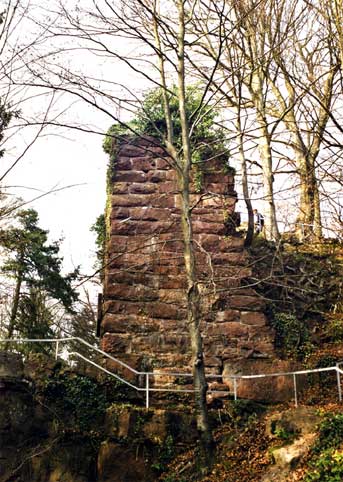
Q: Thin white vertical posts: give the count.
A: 5